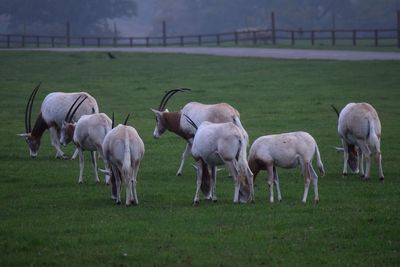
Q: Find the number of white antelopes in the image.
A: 7